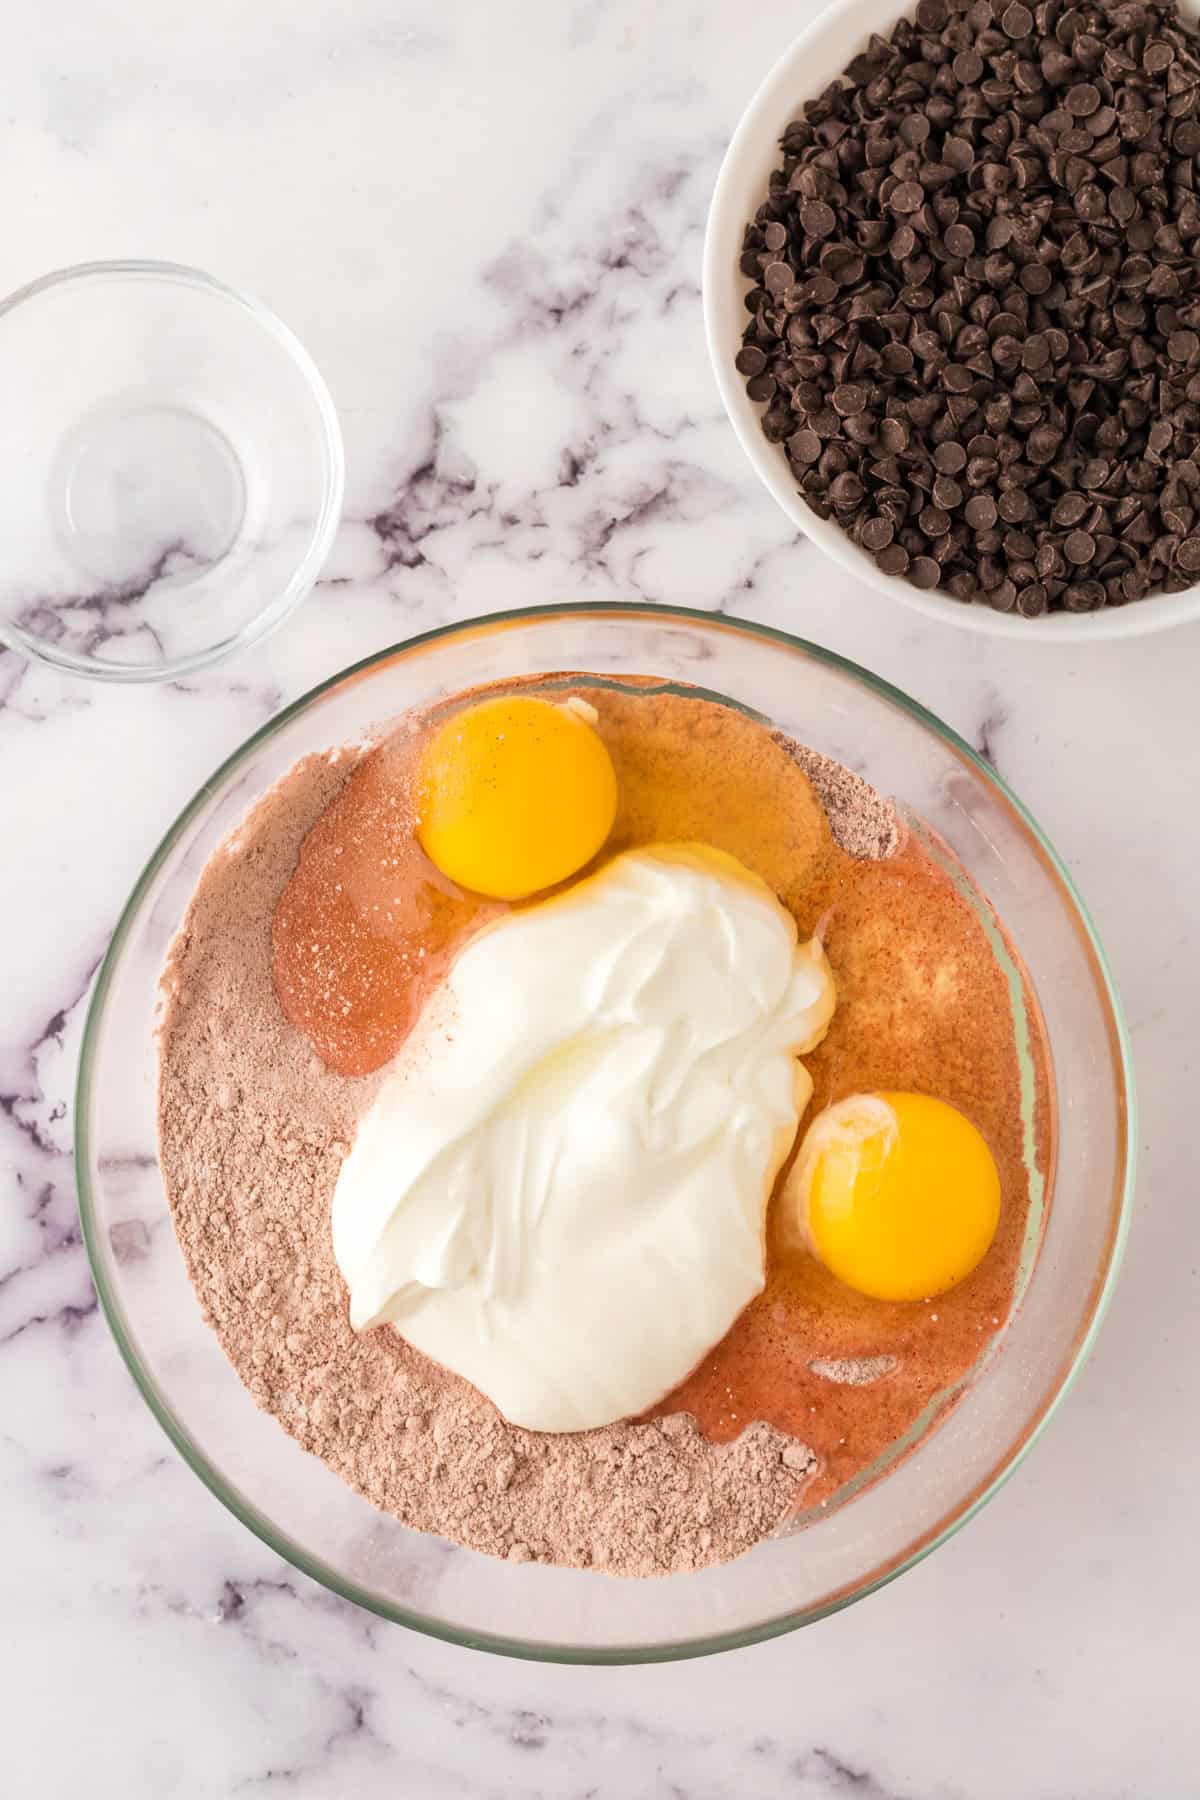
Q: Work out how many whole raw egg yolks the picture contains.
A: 2